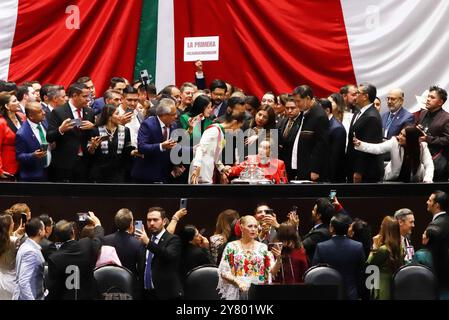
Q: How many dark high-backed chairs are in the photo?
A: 4